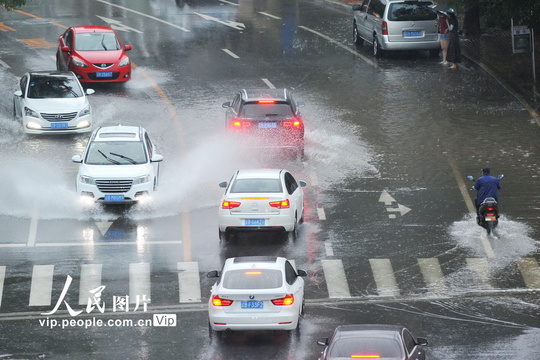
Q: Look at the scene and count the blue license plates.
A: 7